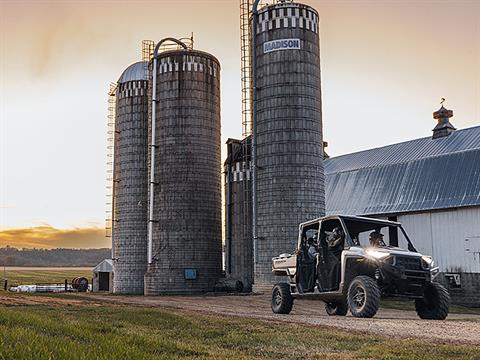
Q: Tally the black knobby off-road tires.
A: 4